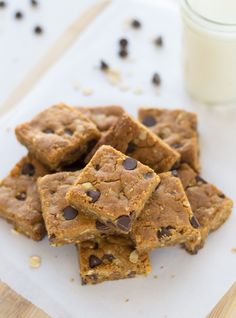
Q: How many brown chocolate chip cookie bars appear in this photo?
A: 10